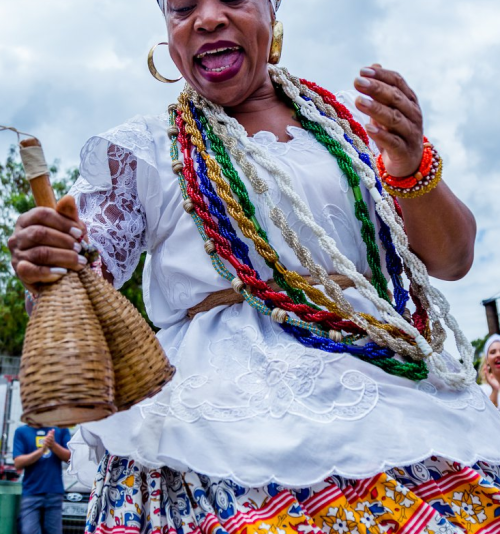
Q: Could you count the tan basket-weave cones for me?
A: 2